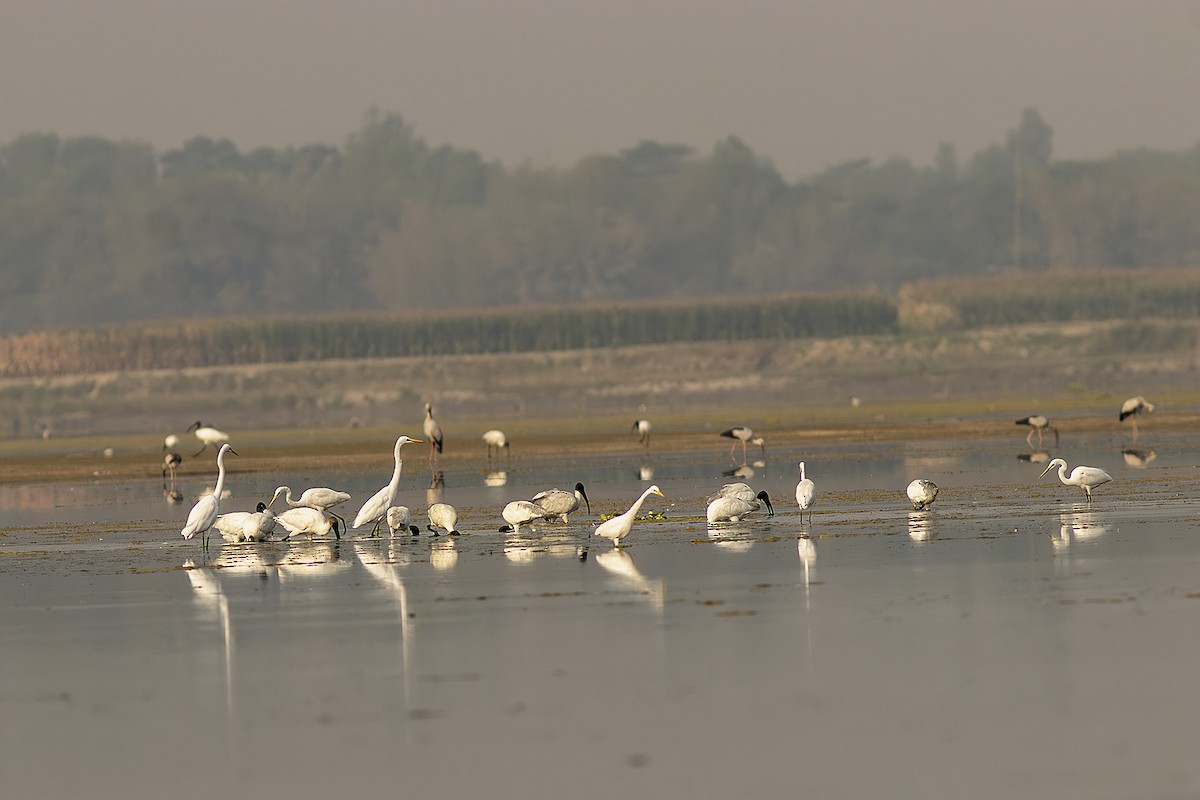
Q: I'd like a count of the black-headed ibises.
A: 14